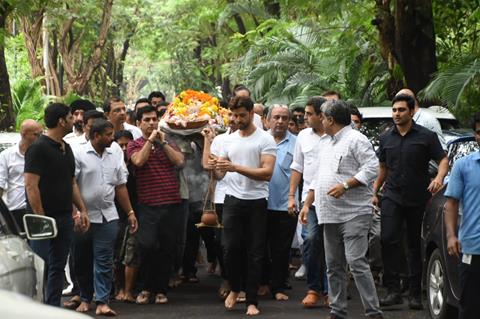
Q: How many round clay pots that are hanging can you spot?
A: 1